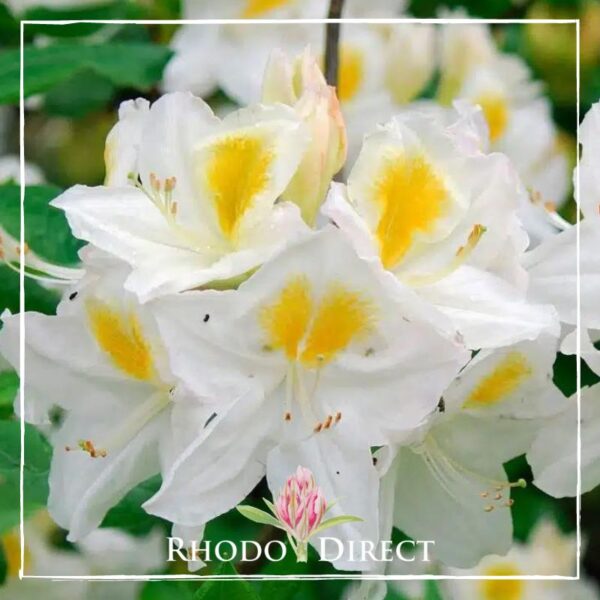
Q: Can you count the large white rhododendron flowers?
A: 5